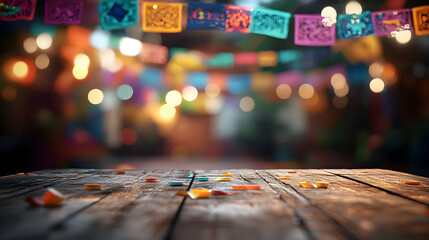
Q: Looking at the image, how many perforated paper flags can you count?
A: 11